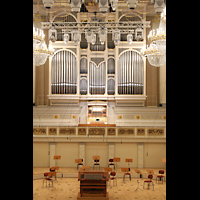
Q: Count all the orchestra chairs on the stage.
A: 9